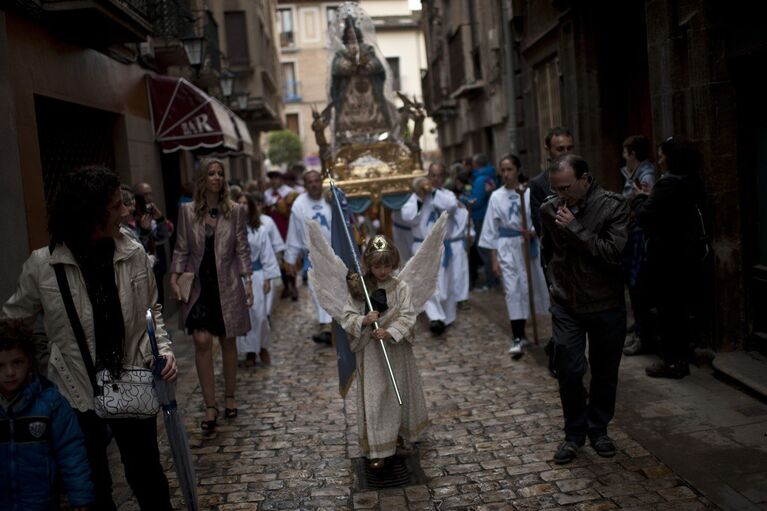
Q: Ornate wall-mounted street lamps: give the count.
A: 3